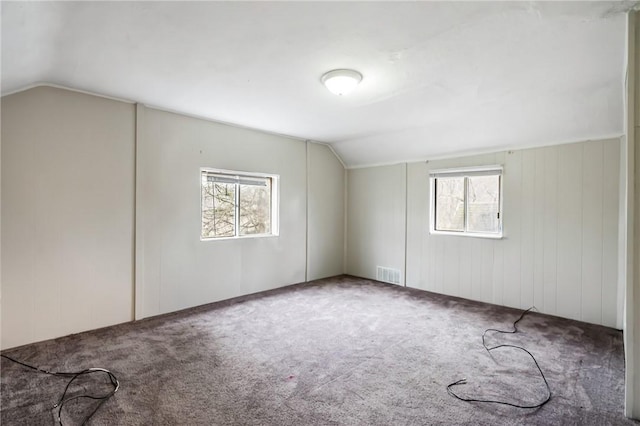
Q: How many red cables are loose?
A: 0